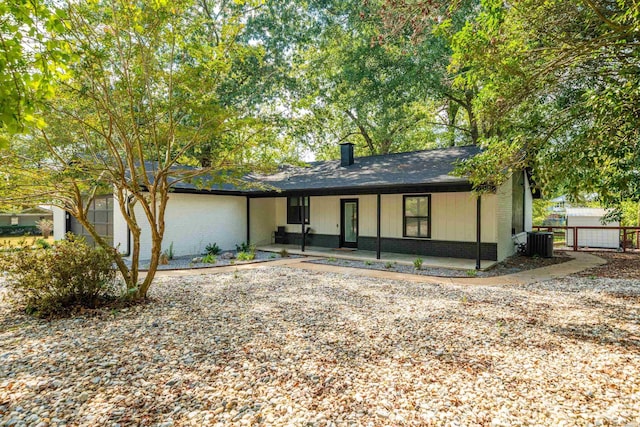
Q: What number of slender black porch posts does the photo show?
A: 4